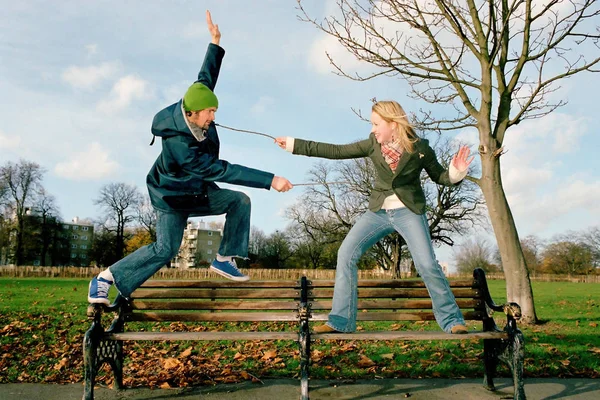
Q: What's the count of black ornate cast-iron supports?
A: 3